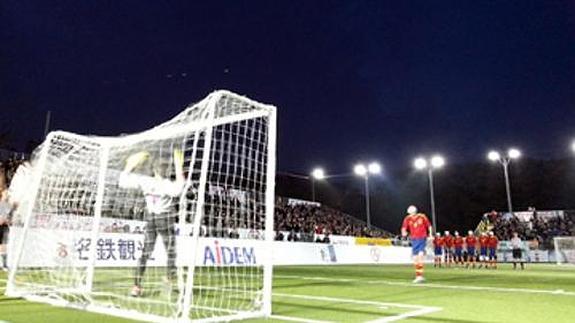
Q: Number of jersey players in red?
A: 7